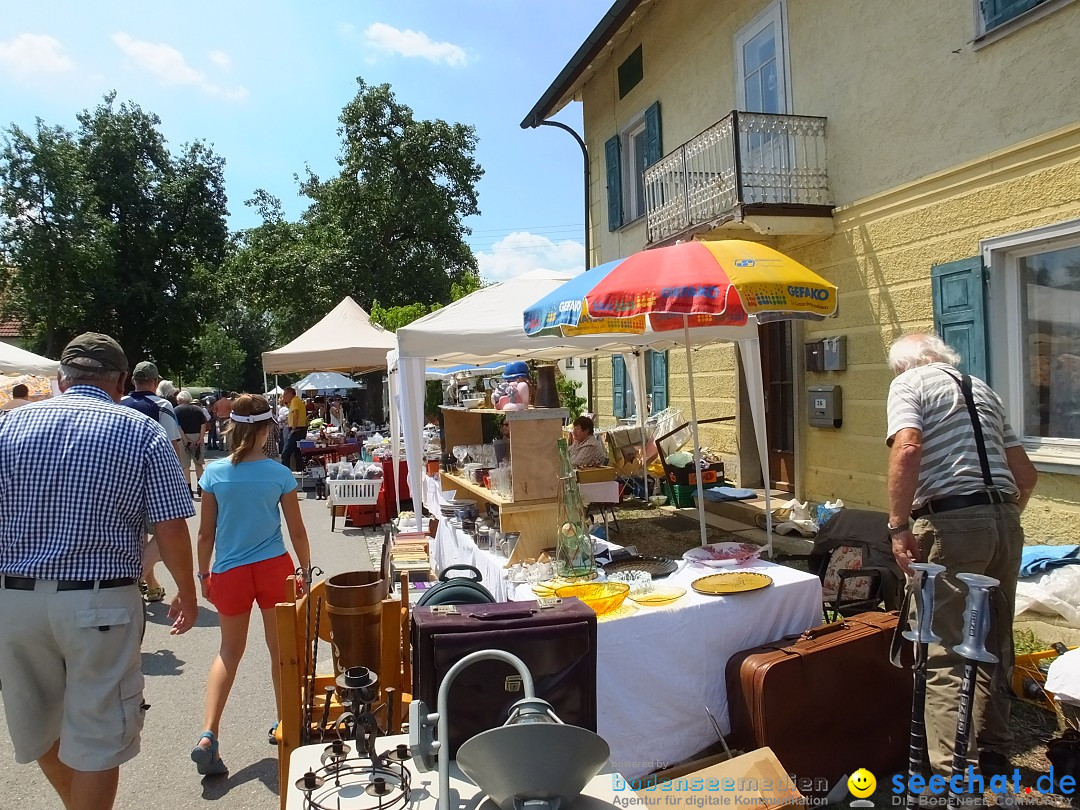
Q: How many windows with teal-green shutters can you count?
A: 4